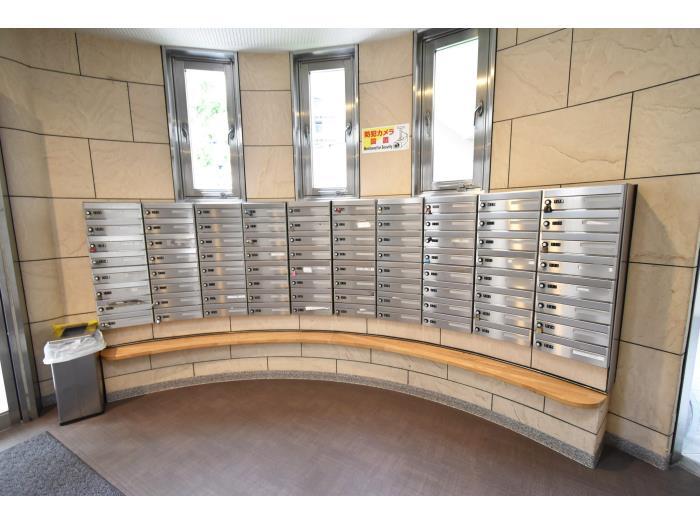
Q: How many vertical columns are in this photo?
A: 10